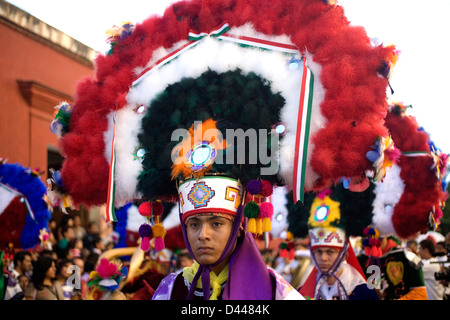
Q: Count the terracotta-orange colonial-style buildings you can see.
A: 1